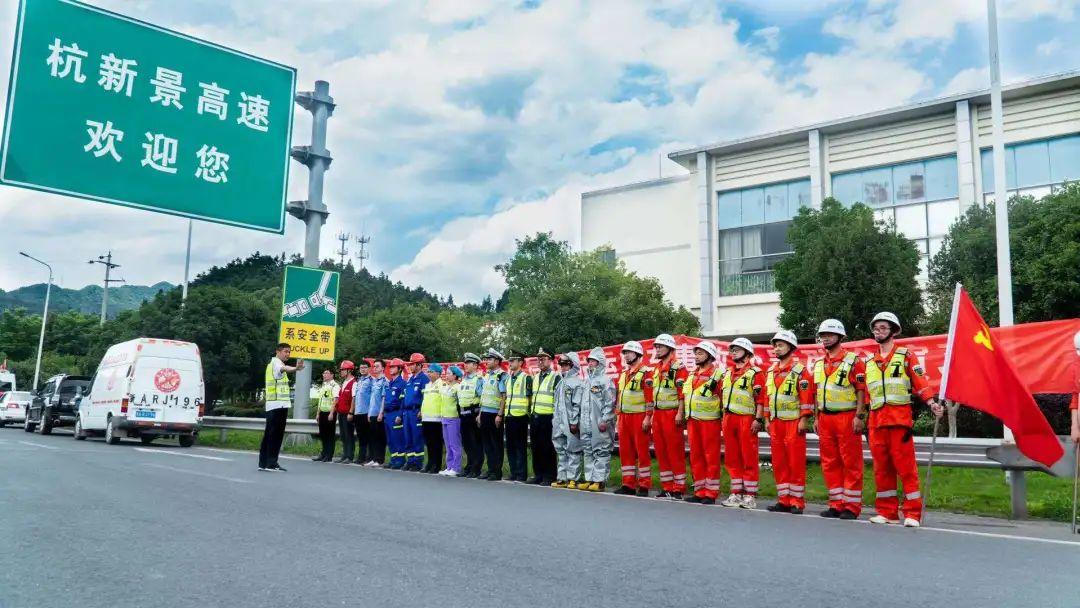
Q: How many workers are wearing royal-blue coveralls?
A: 2